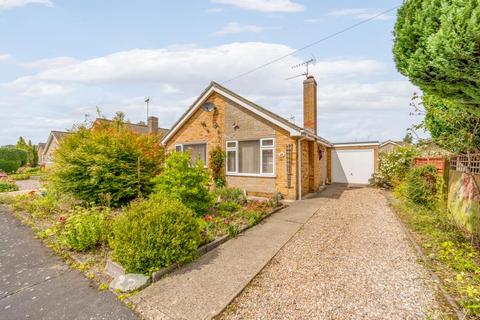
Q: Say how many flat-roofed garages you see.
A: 1